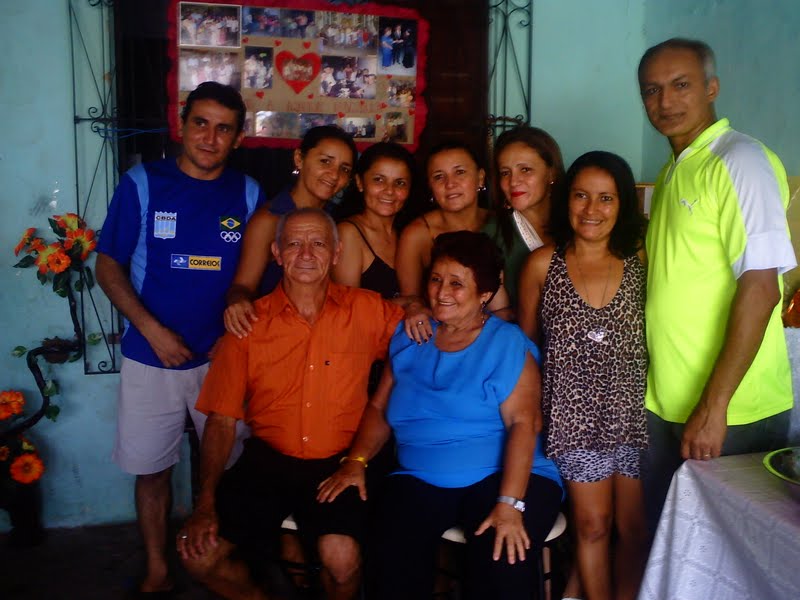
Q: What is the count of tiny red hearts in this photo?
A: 12